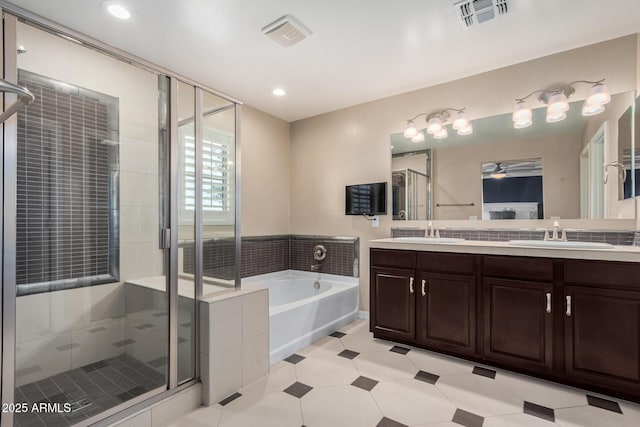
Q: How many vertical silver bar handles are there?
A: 4